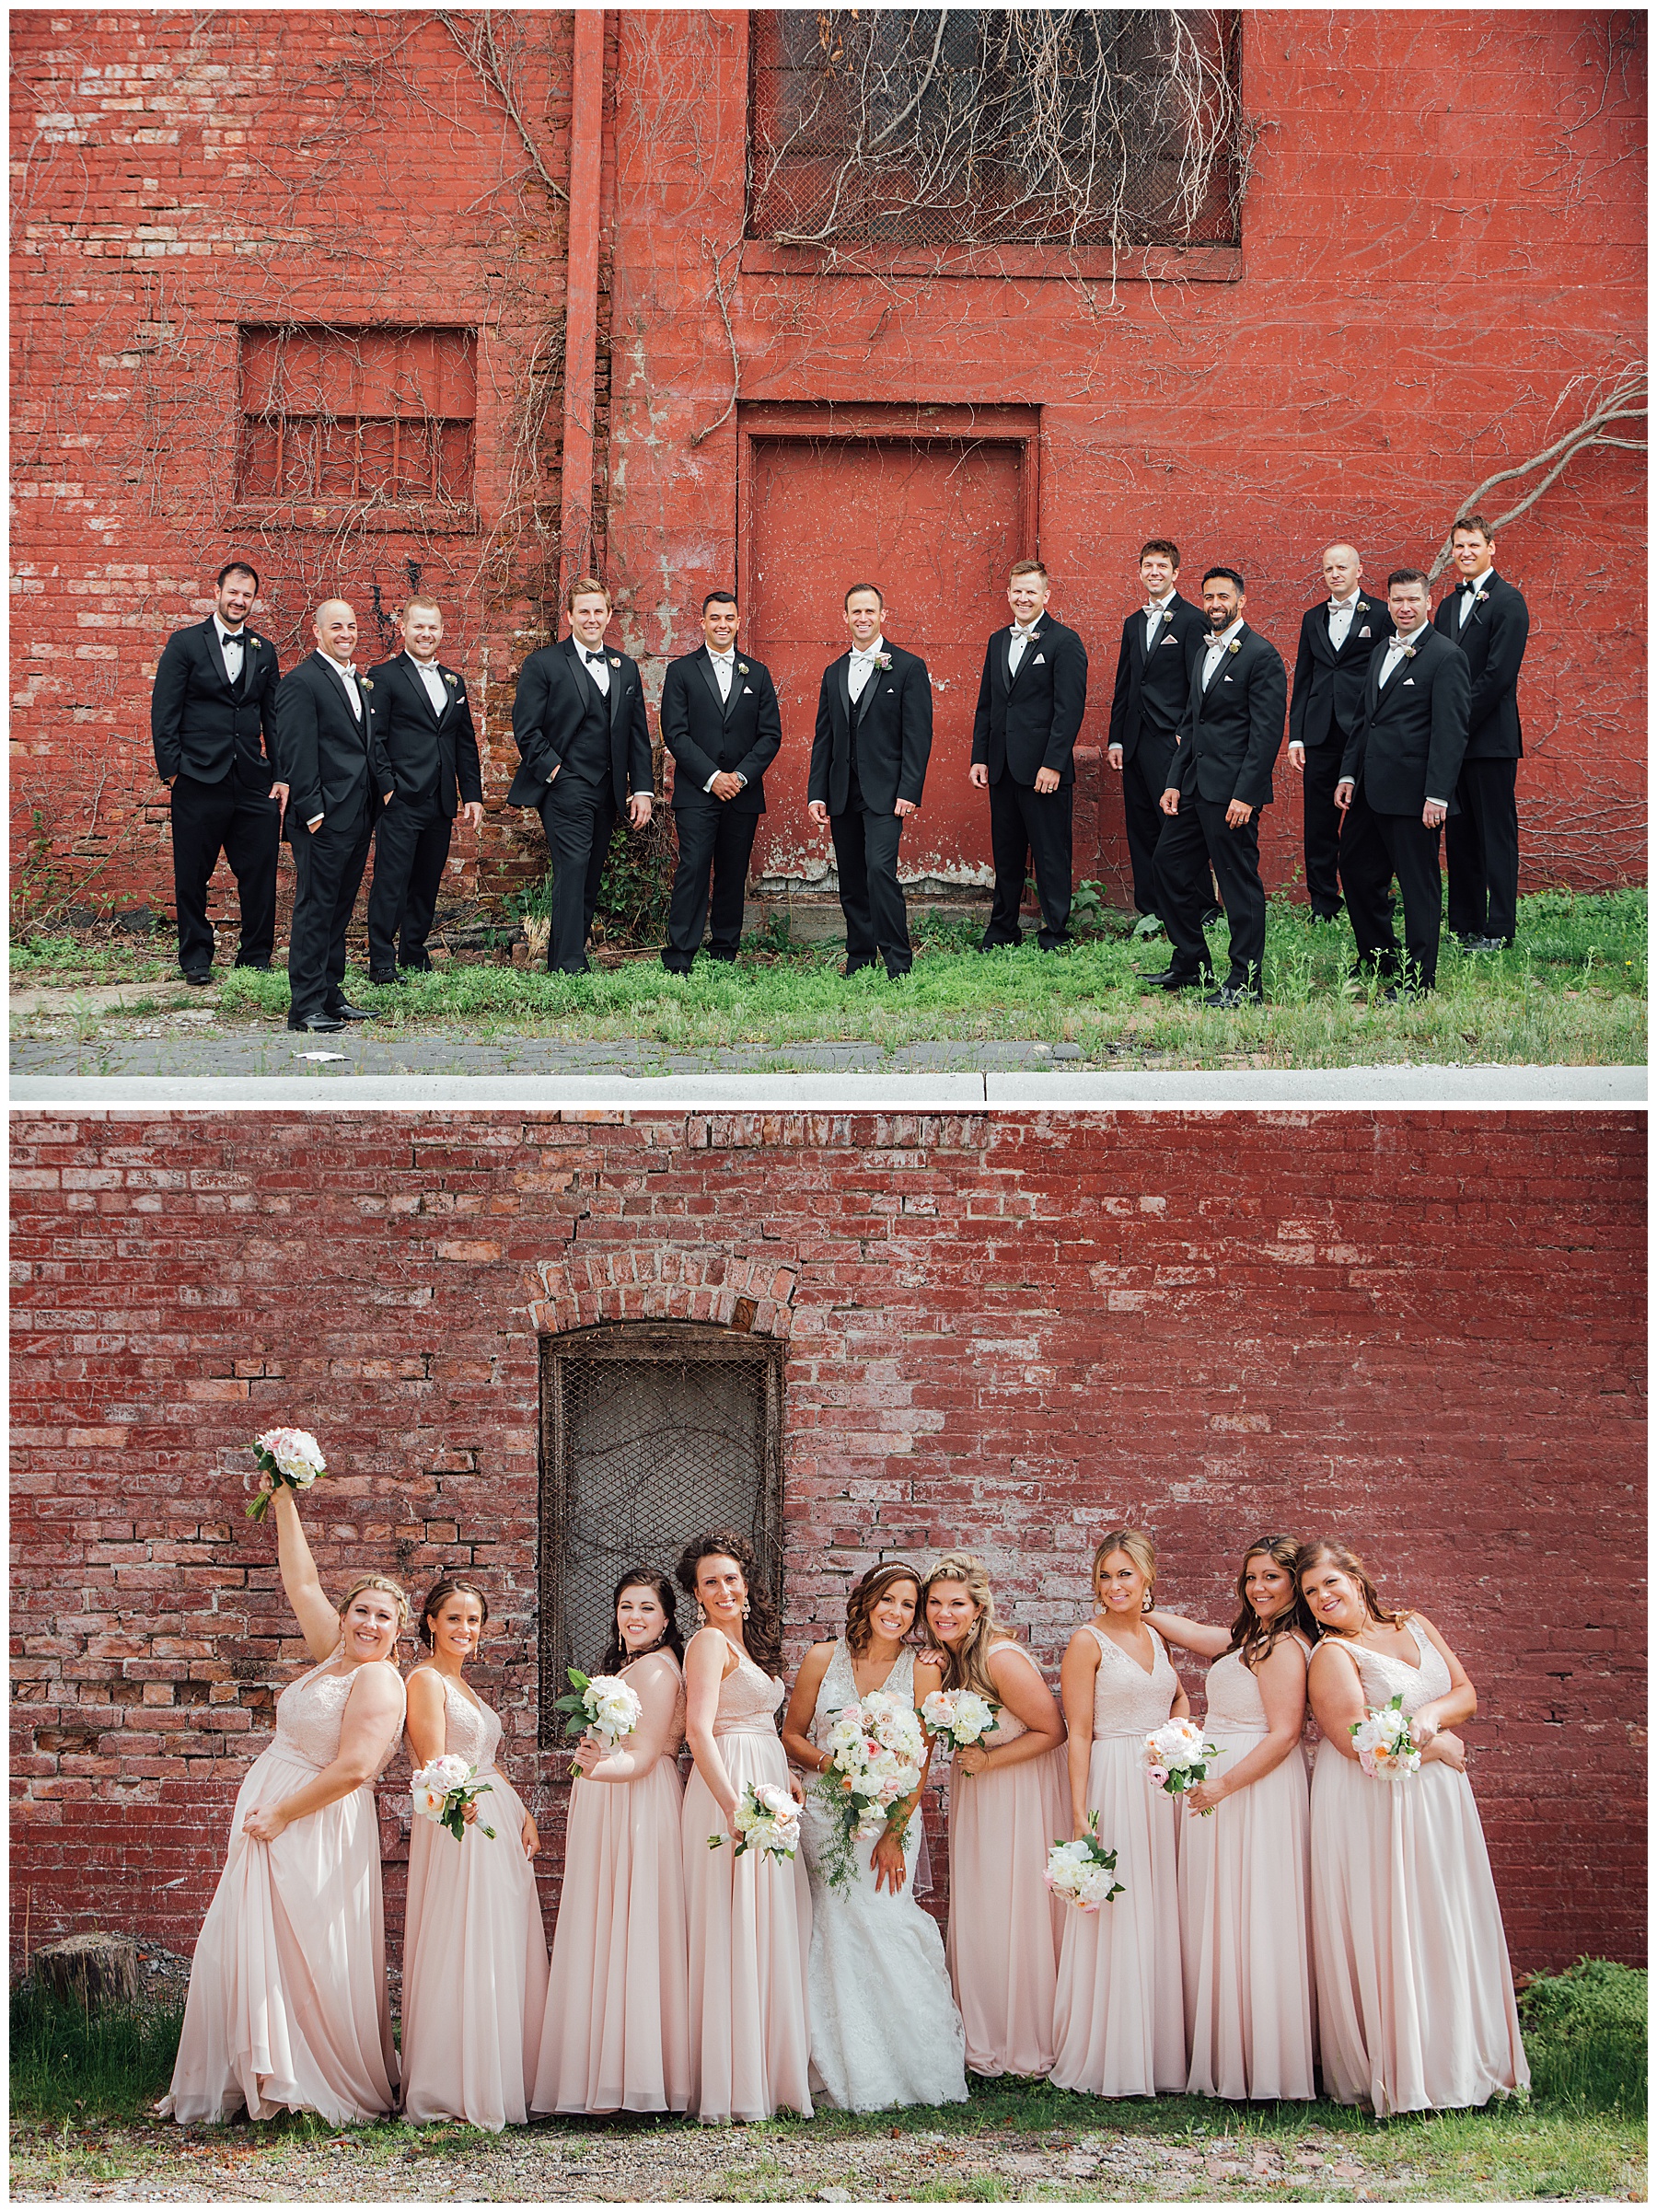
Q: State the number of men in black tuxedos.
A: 12